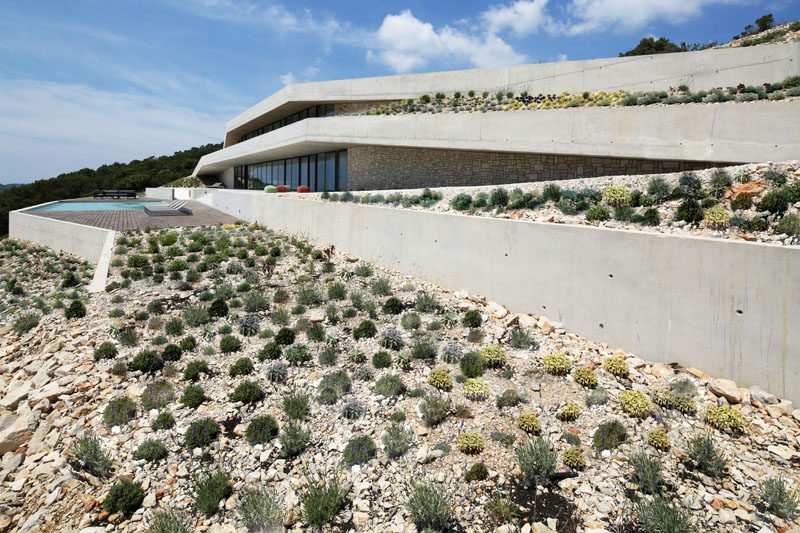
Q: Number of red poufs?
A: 2